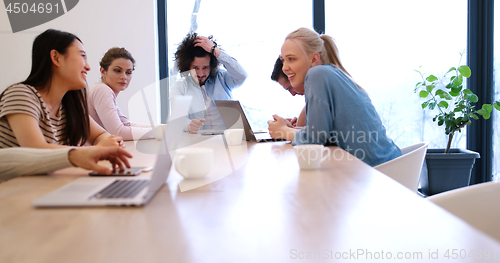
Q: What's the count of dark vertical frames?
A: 3